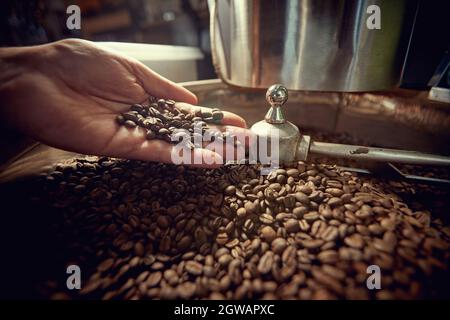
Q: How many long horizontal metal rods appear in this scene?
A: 1